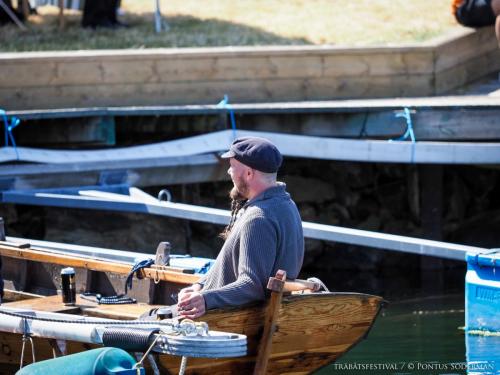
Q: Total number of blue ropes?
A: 3